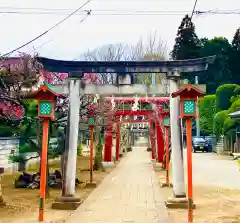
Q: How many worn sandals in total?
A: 0